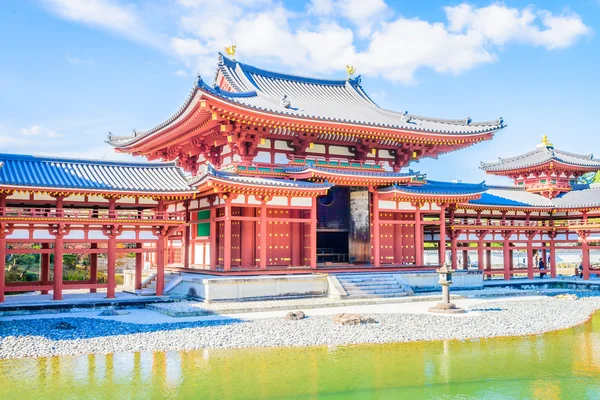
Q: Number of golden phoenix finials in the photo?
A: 2